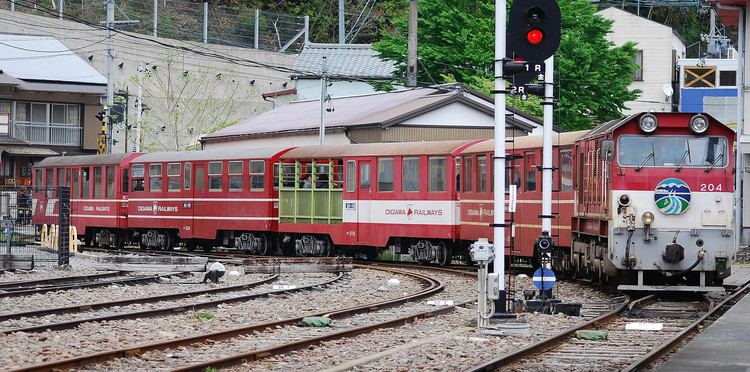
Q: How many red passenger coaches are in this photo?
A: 4